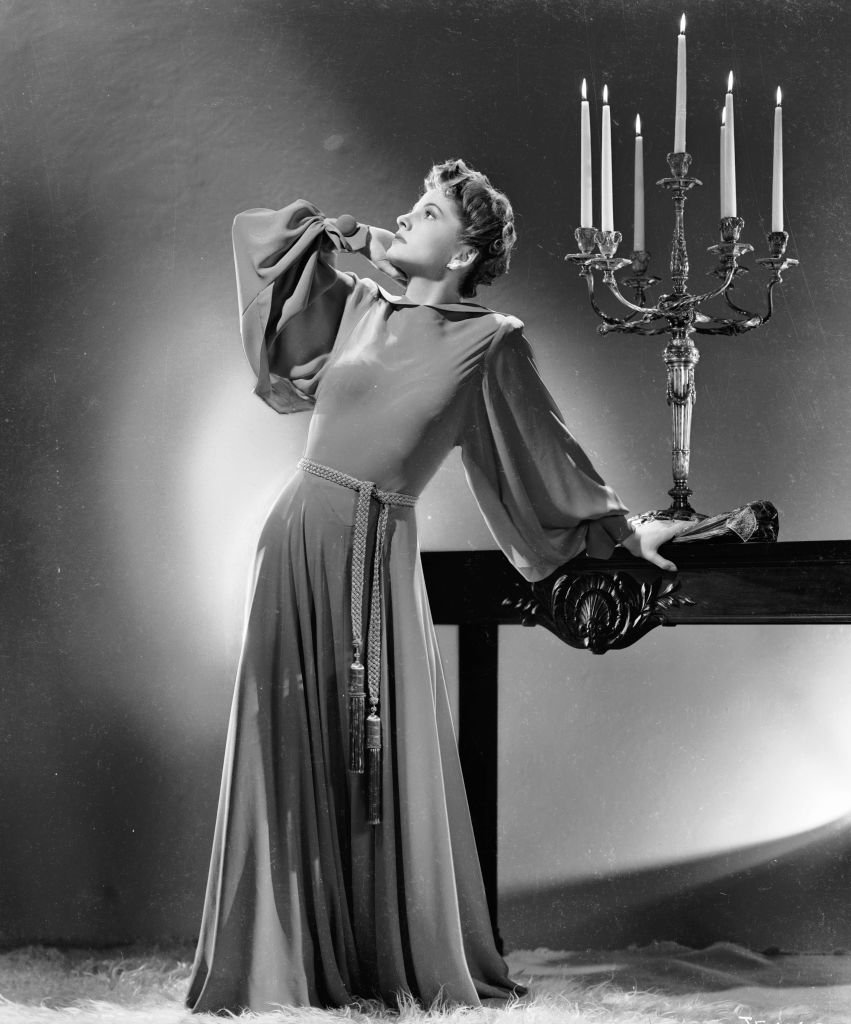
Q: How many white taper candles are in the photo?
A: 7